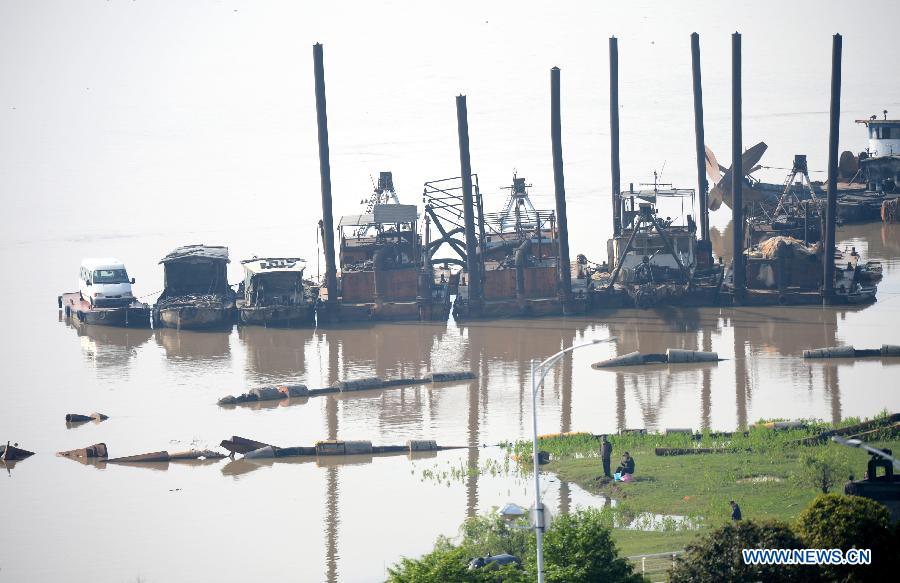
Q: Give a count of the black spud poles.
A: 7